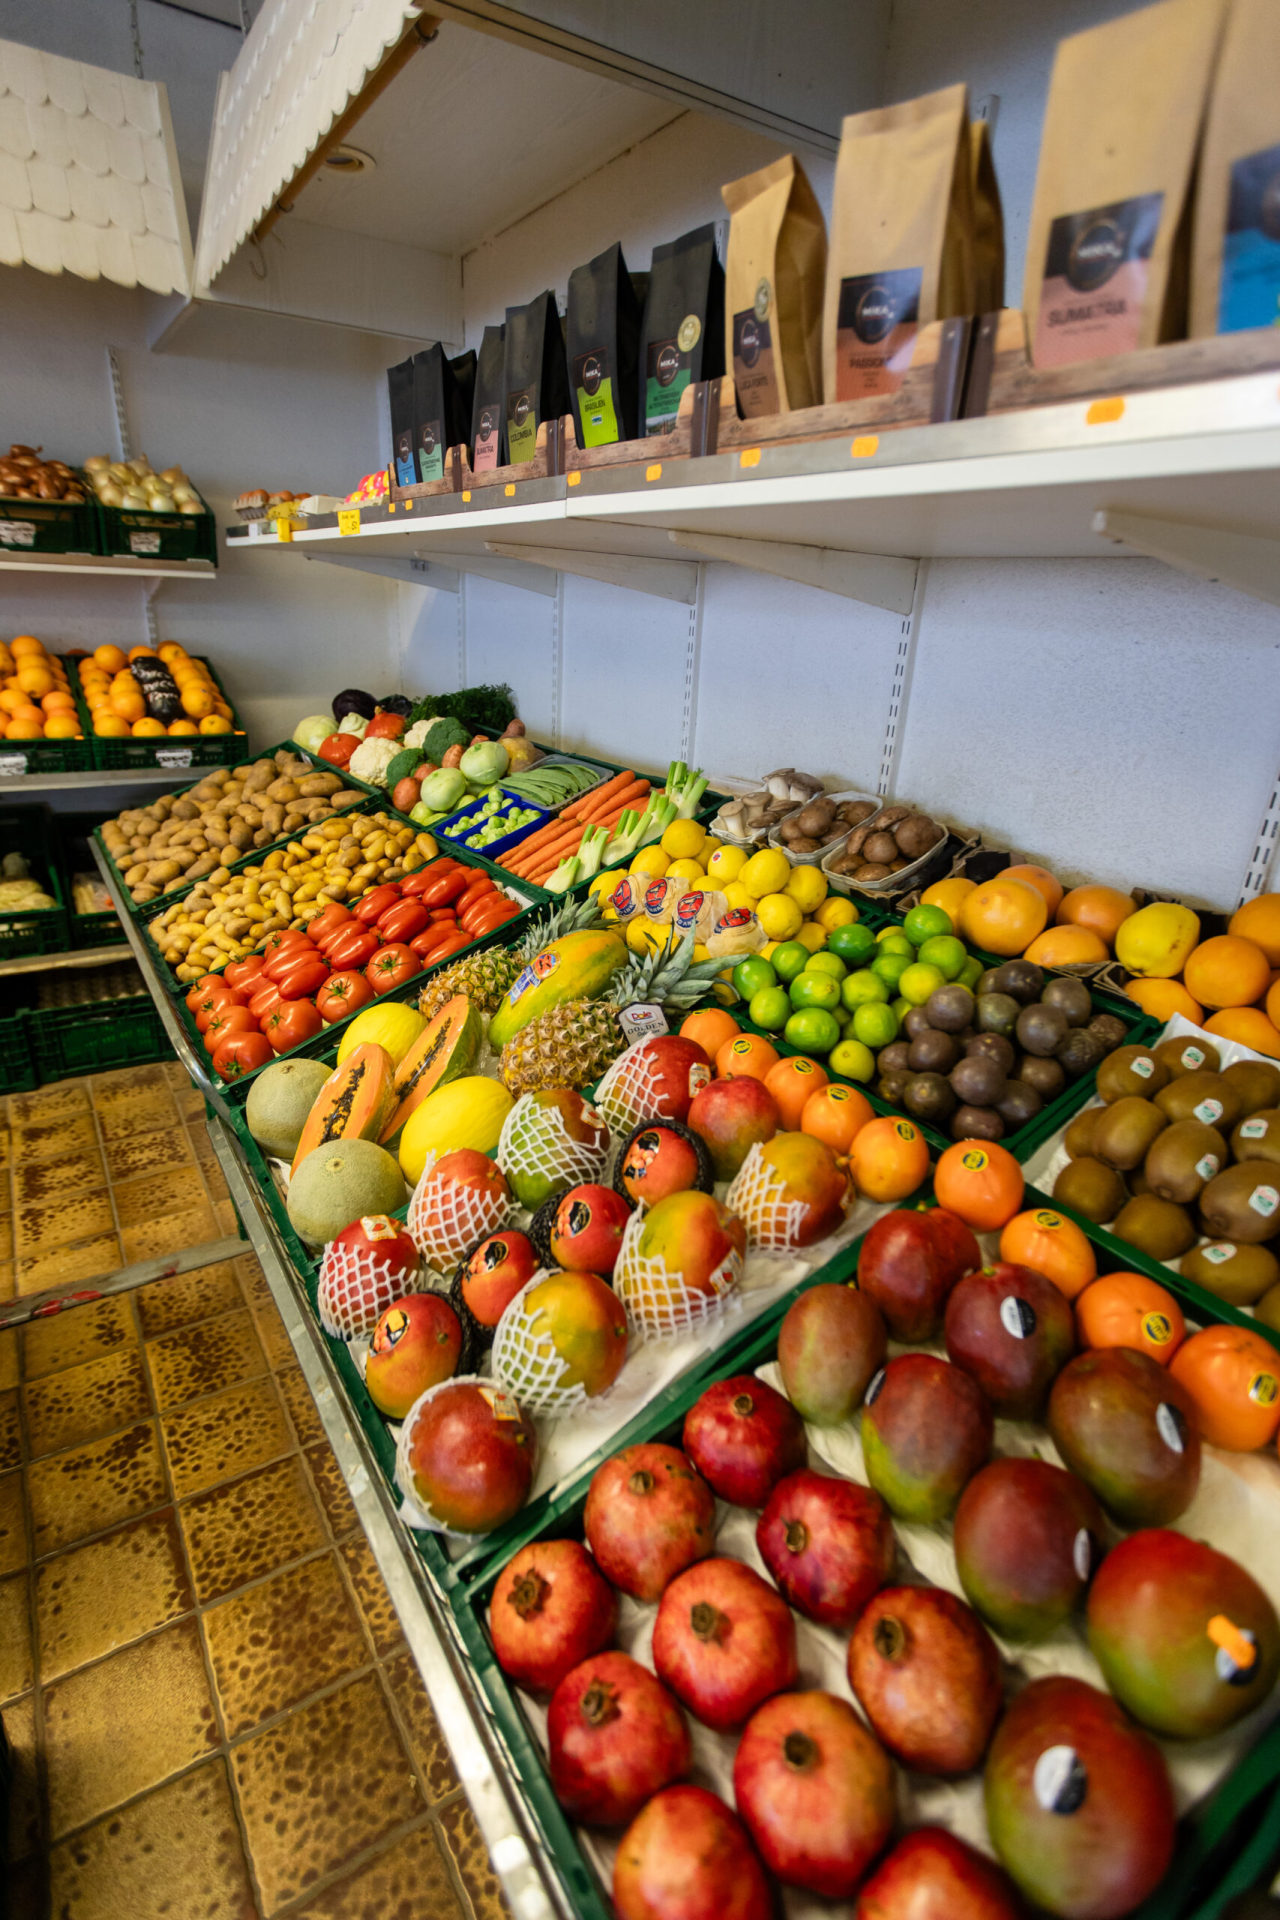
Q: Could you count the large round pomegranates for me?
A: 10